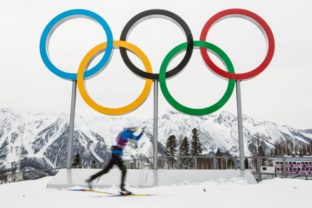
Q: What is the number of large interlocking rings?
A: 5